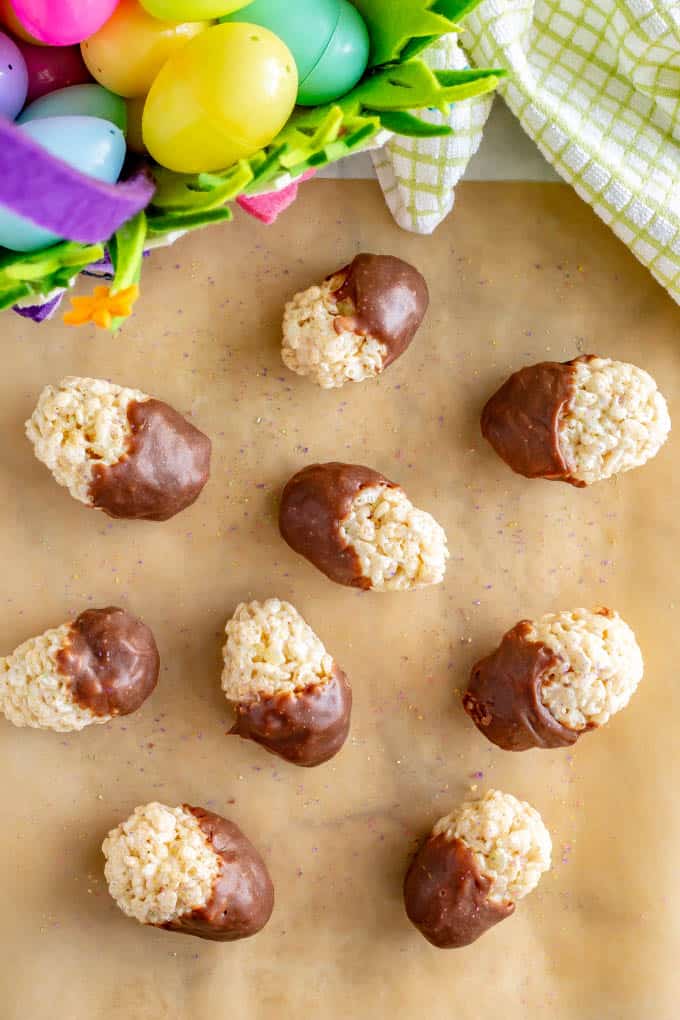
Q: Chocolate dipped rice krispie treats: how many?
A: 9